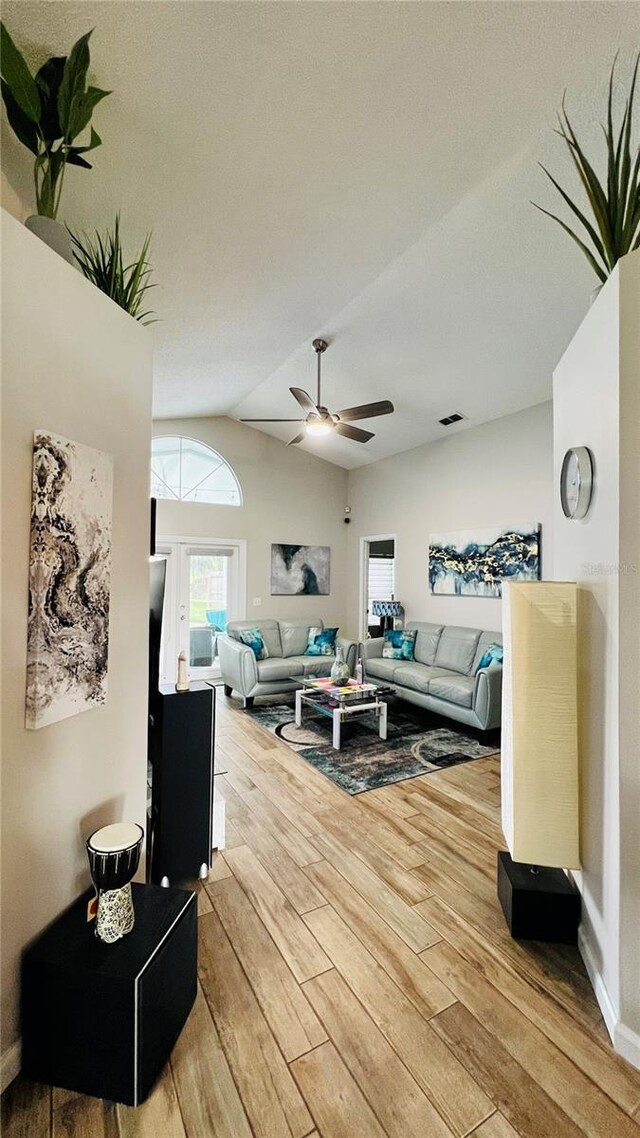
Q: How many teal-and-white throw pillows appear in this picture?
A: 4